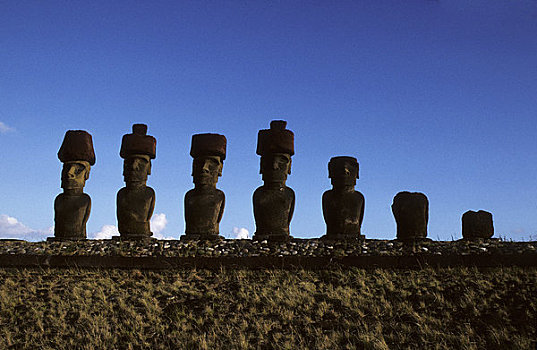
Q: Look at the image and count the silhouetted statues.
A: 7